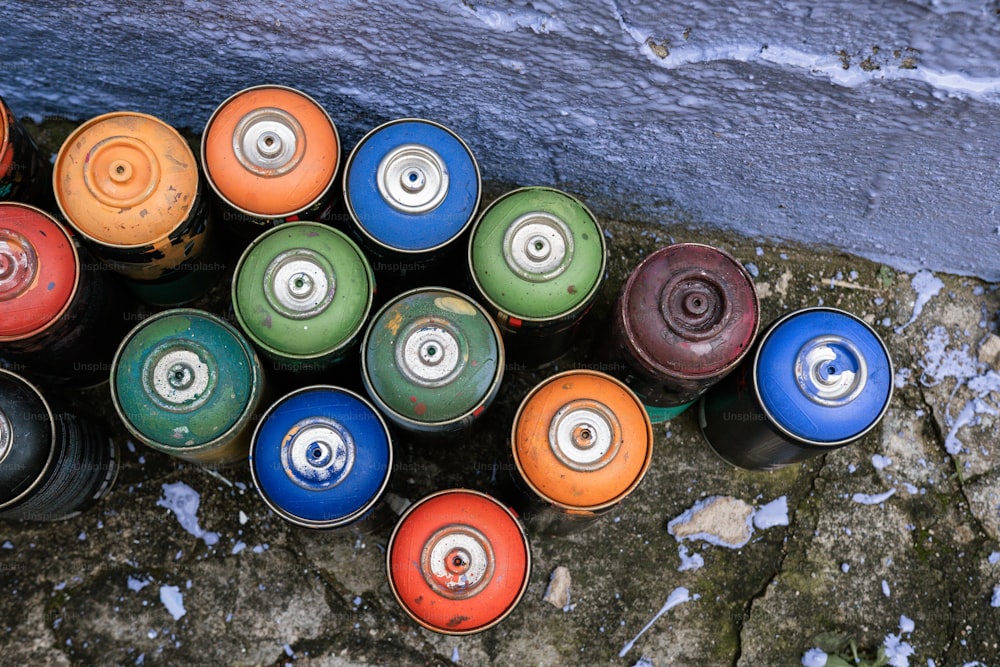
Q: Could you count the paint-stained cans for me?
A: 15